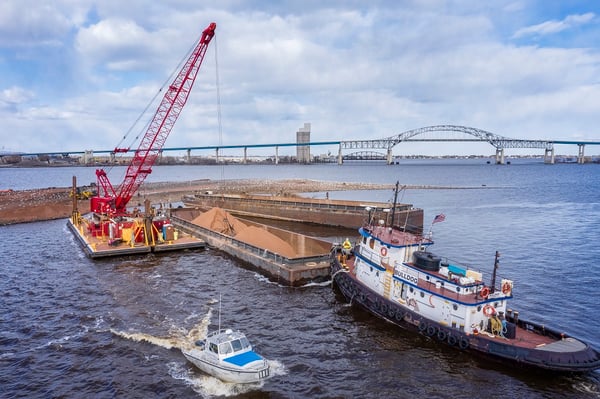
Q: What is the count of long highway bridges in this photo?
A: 1